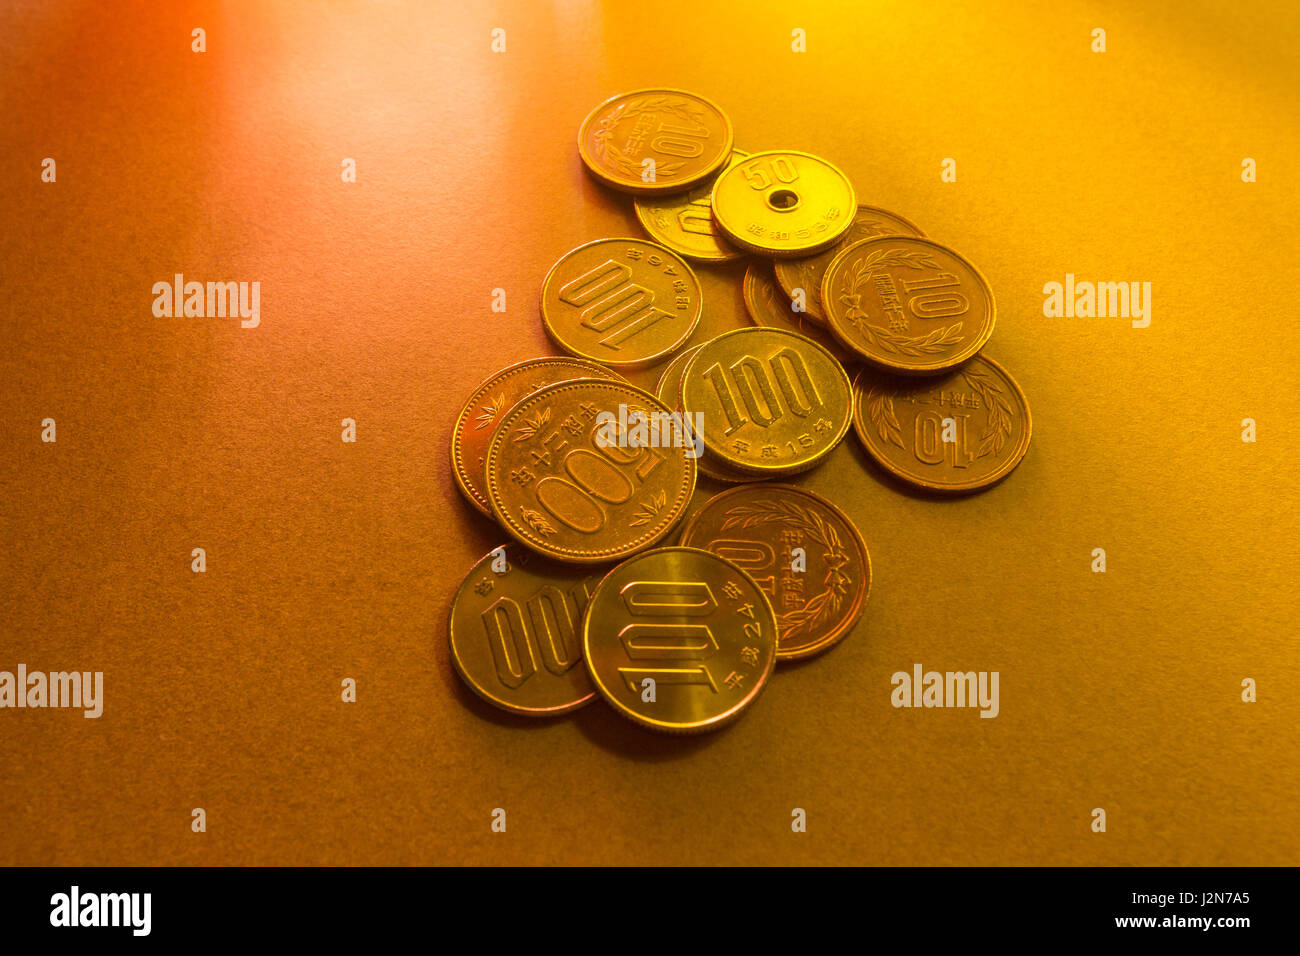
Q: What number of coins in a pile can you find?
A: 15